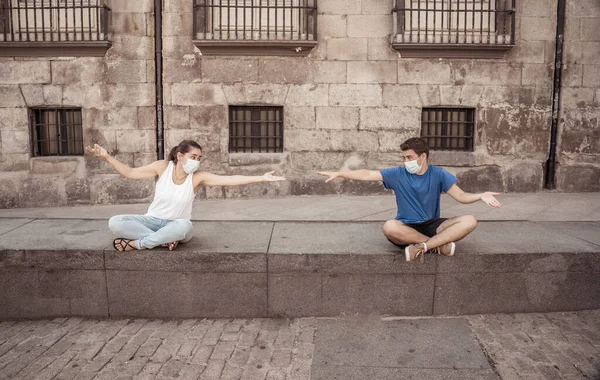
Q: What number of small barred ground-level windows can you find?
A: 3